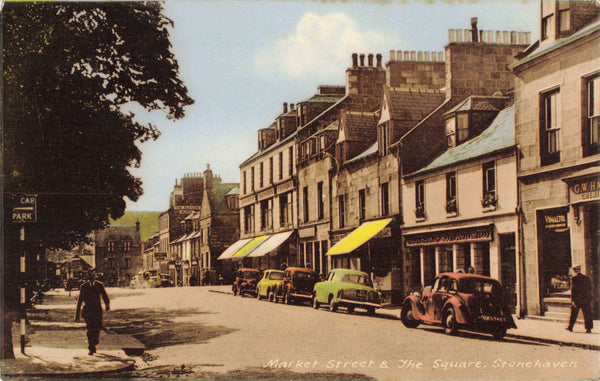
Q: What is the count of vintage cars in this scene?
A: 5